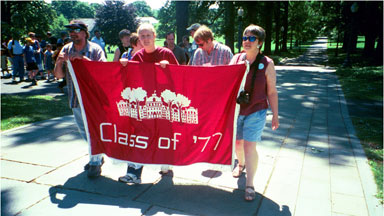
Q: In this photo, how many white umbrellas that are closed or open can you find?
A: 0